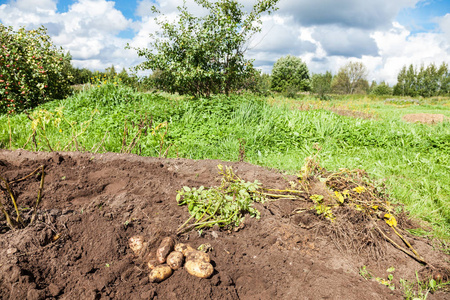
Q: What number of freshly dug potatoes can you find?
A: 8